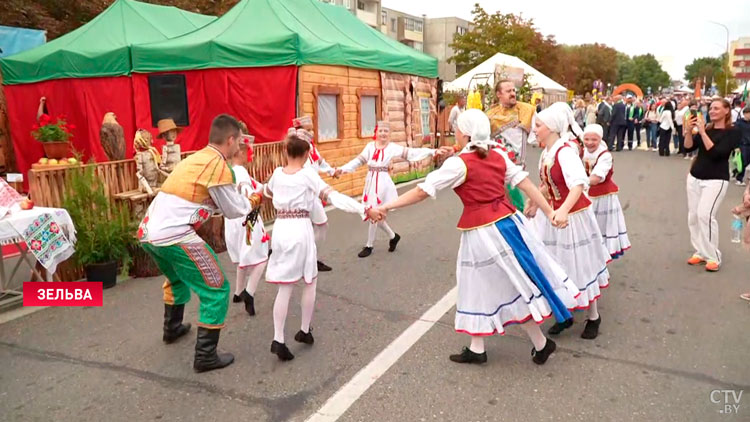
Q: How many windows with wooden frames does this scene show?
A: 2